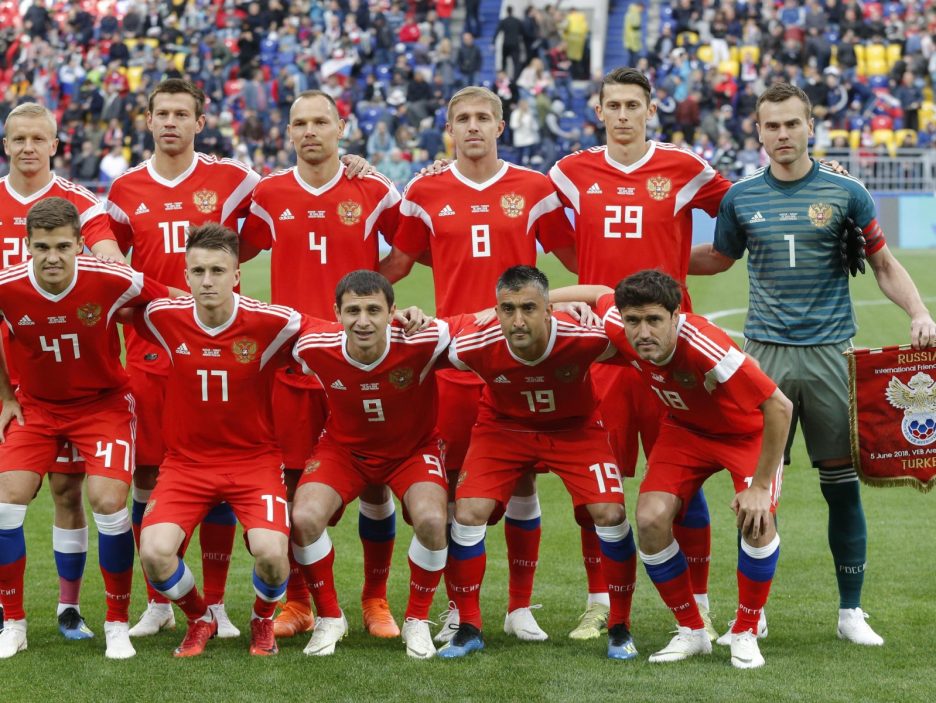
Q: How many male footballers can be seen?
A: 11